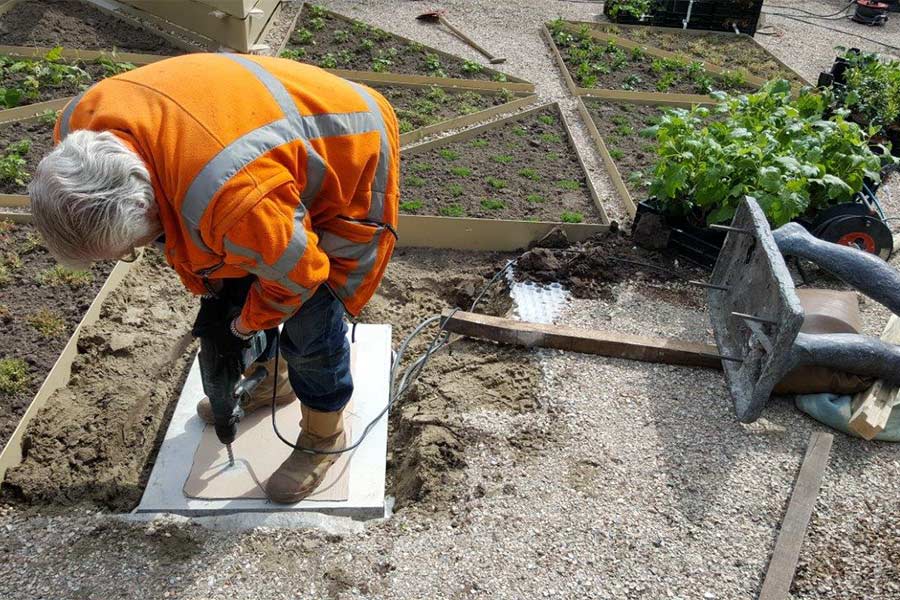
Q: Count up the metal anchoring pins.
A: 4